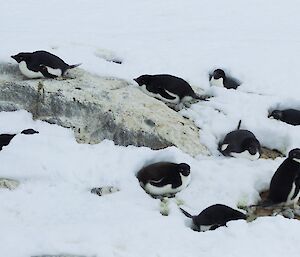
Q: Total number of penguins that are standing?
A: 1